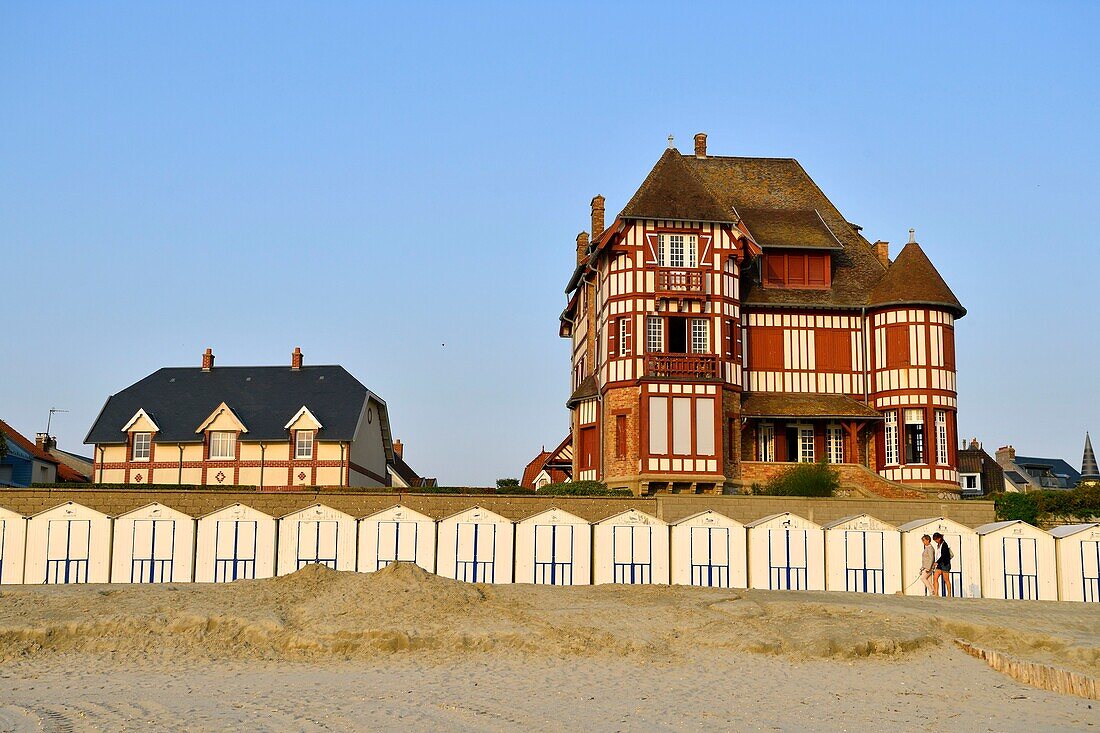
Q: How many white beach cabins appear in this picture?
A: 15